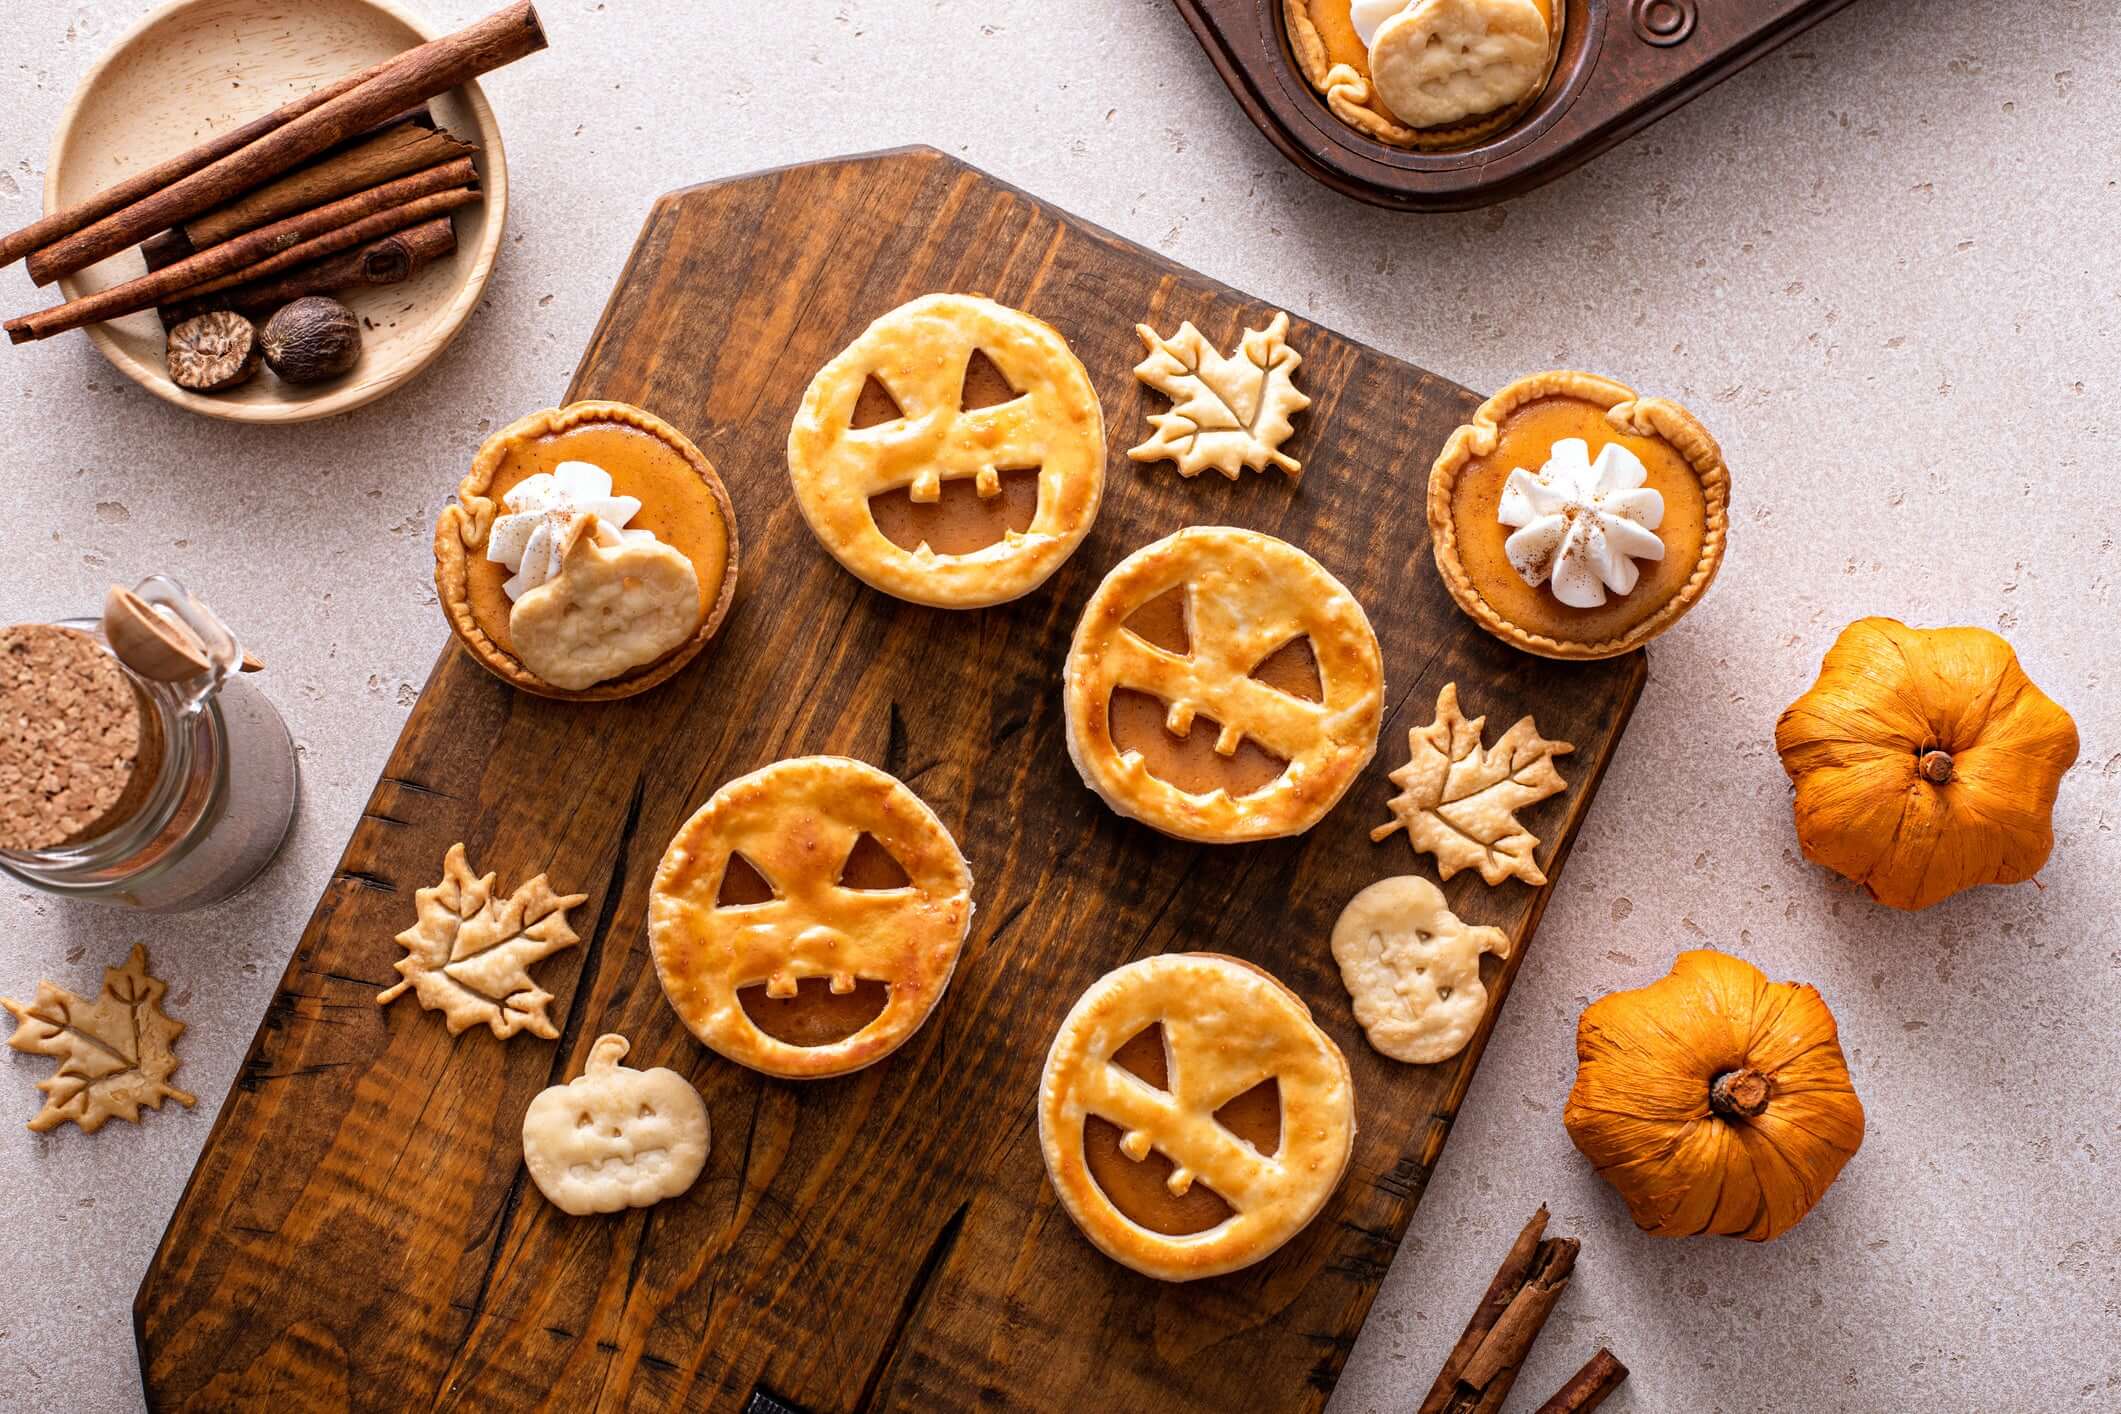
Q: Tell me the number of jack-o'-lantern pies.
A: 4